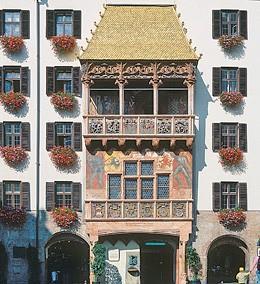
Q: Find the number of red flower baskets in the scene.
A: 12